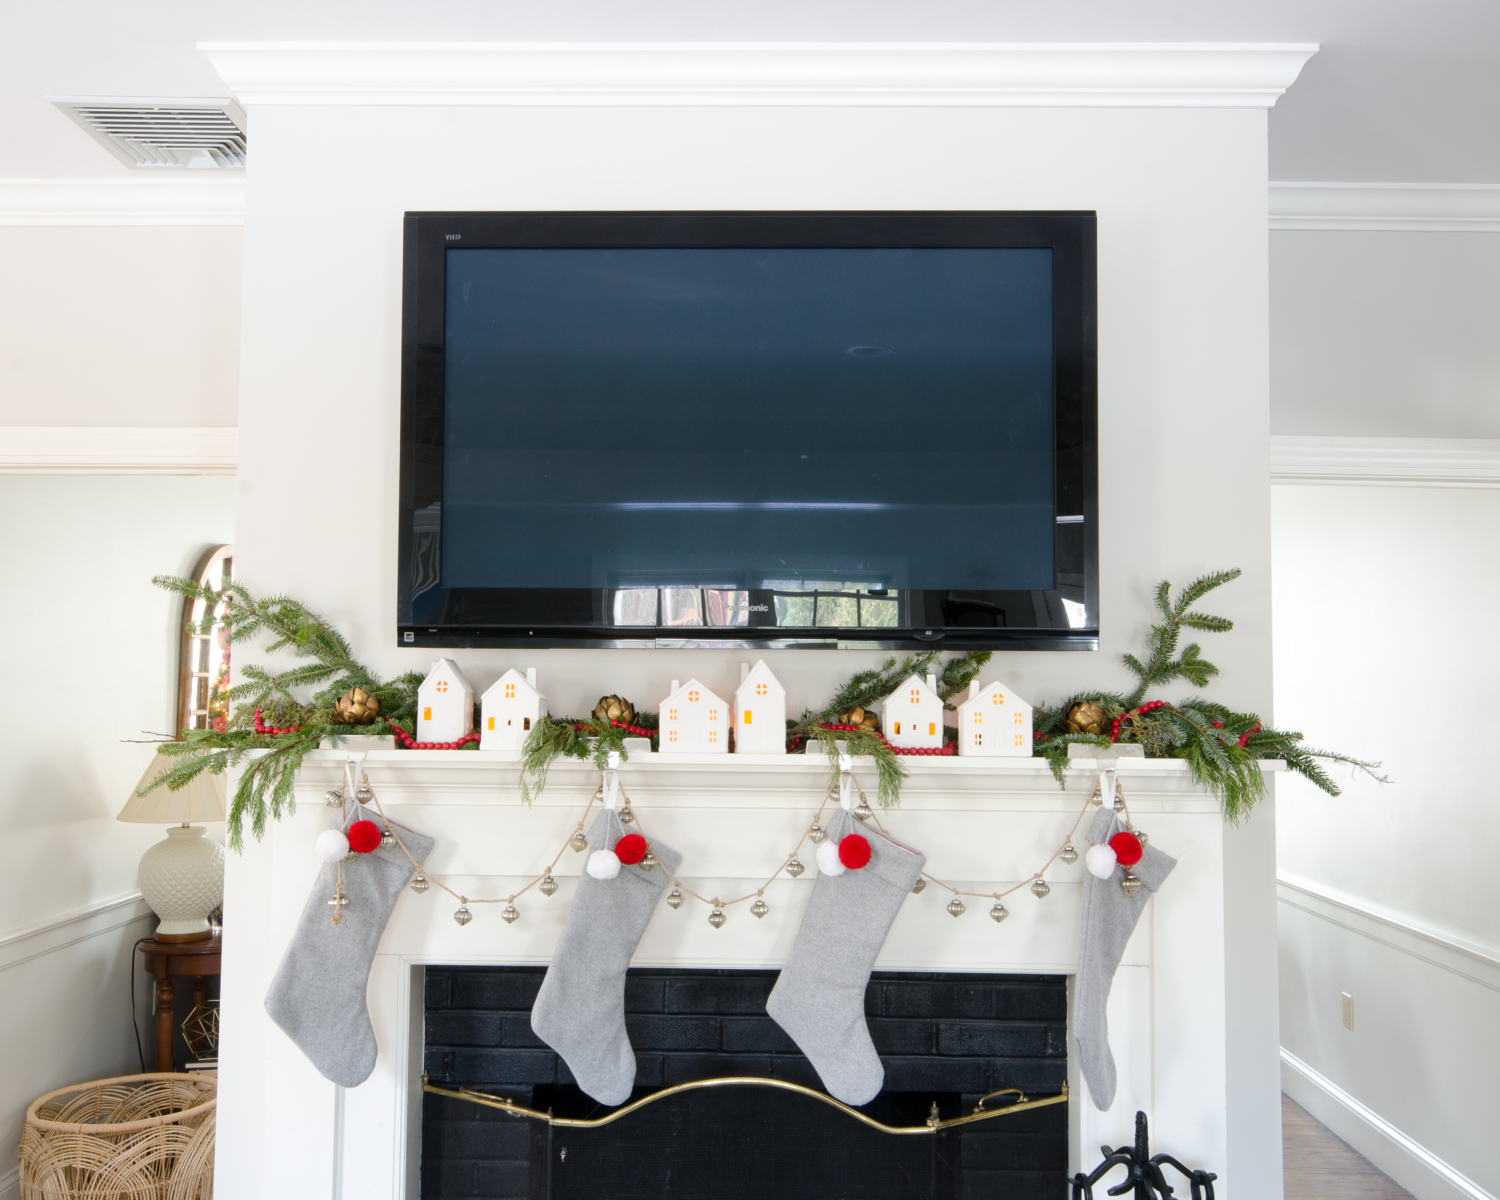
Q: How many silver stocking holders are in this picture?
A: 4